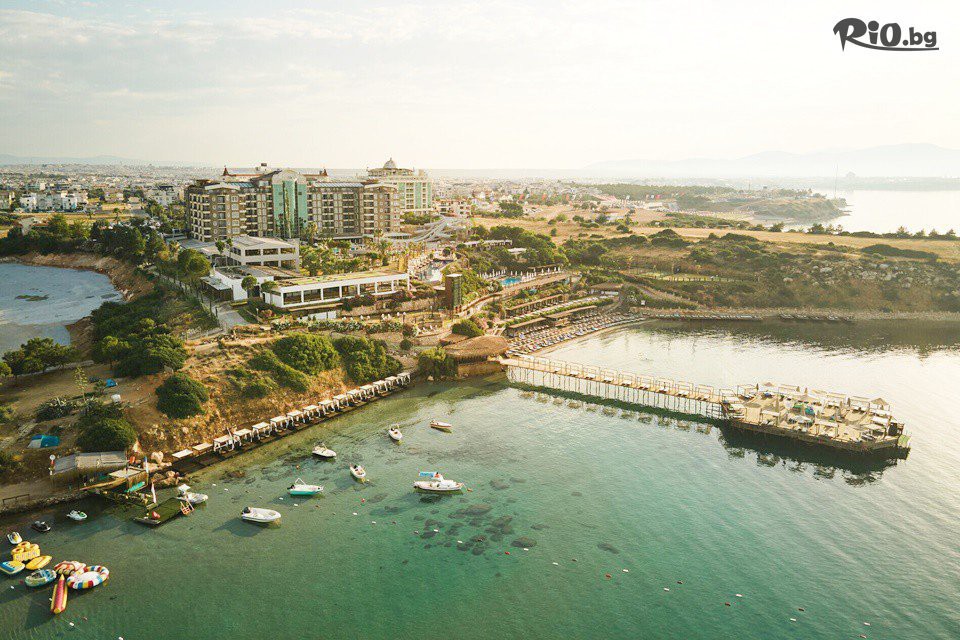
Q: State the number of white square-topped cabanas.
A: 15